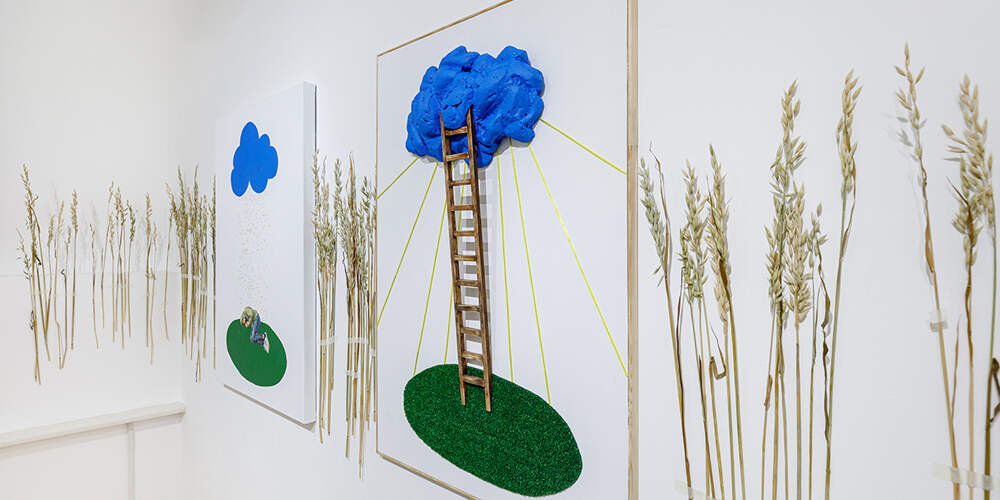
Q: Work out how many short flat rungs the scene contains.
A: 11